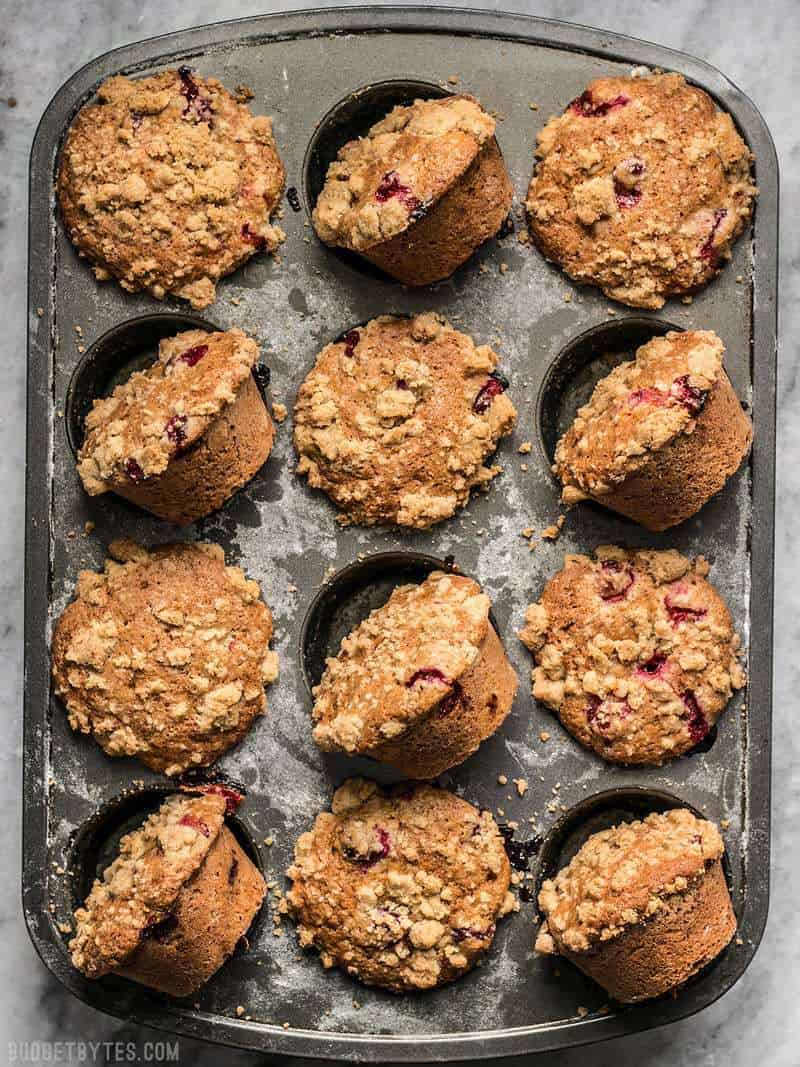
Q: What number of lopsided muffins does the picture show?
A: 6